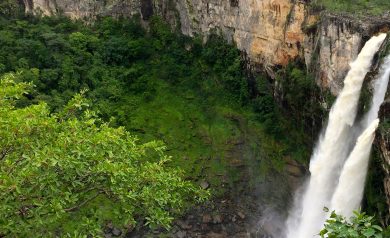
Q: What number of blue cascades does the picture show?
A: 0